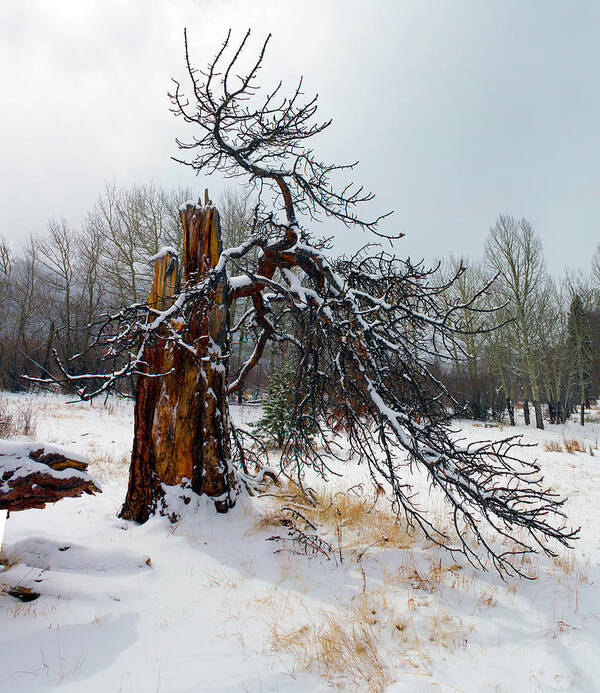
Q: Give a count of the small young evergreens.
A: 1